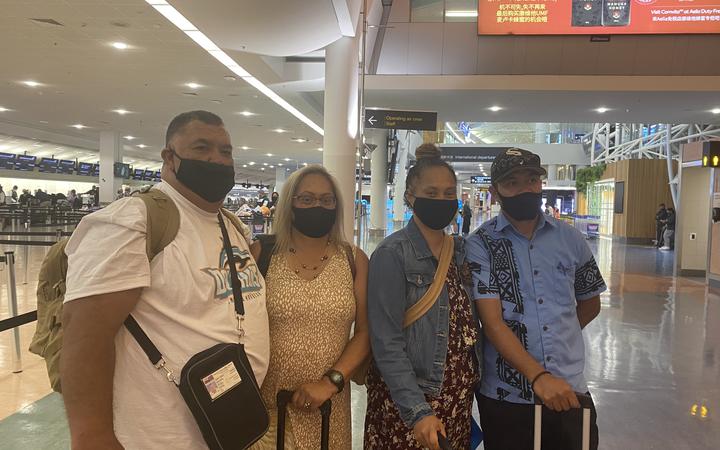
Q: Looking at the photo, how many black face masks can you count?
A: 4